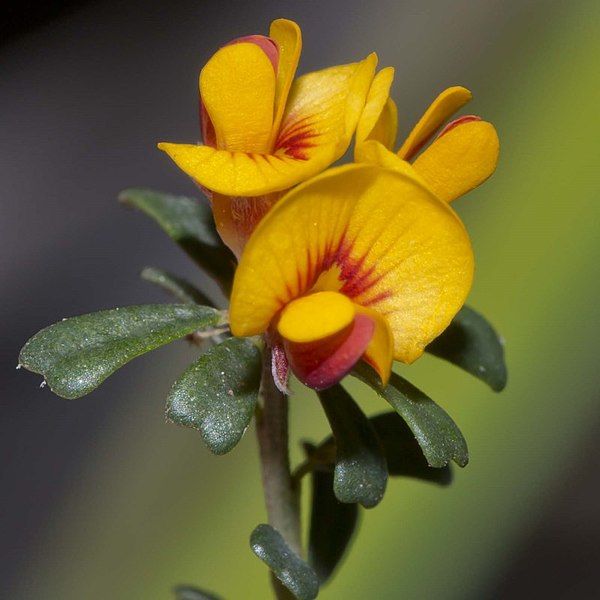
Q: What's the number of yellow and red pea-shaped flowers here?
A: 3